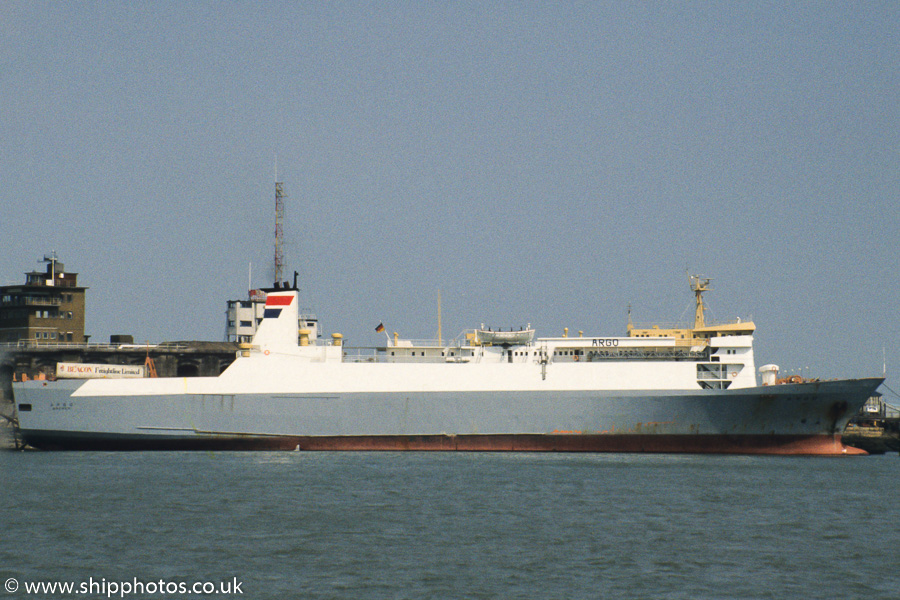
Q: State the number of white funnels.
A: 1